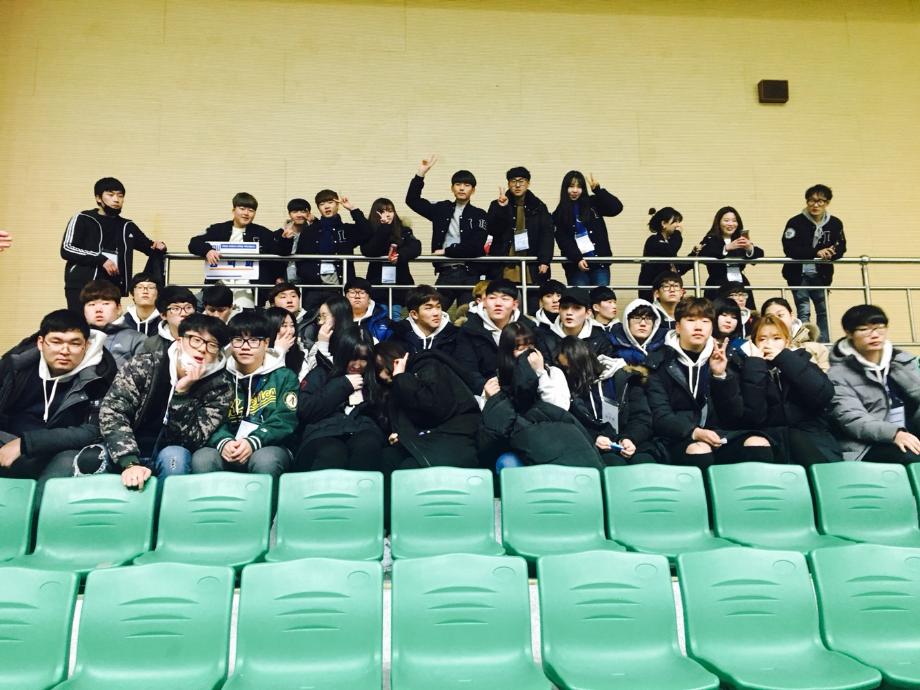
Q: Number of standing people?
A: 11